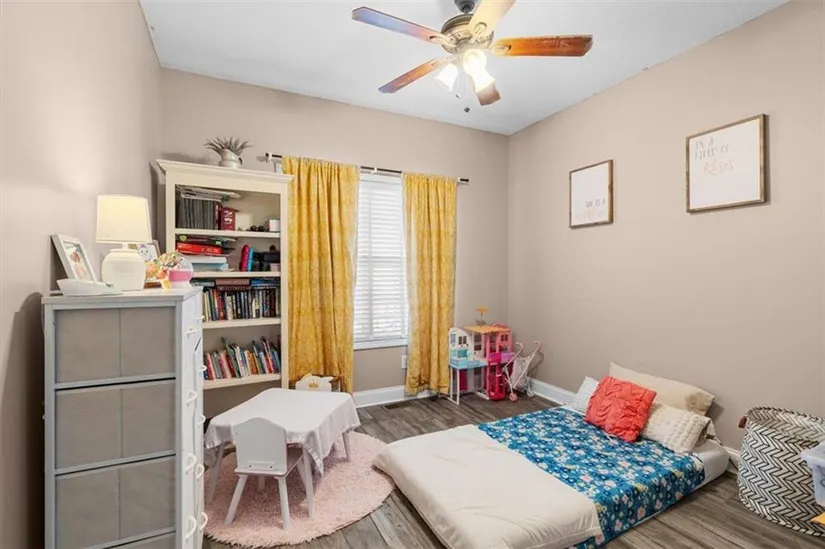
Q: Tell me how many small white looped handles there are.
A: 9